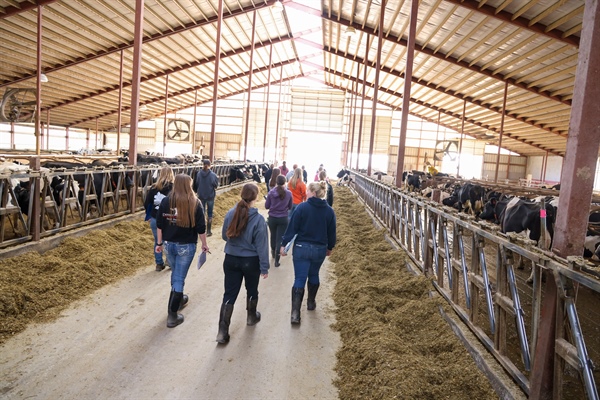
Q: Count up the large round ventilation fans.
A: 3